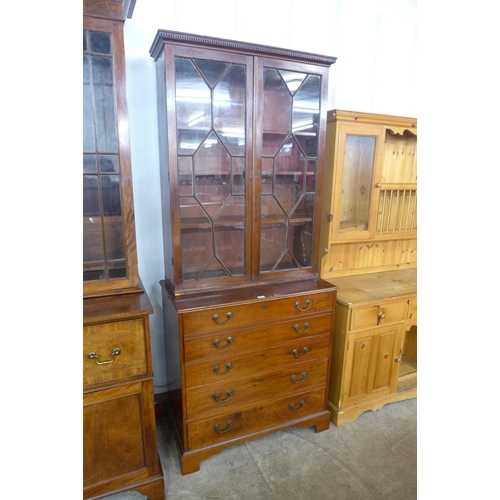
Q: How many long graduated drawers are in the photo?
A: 5